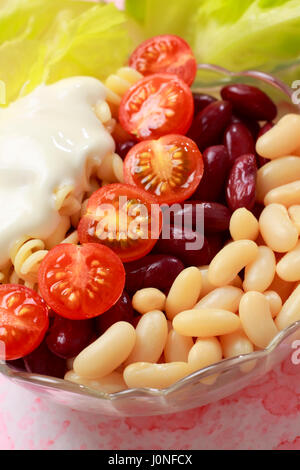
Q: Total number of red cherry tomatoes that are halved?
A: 6